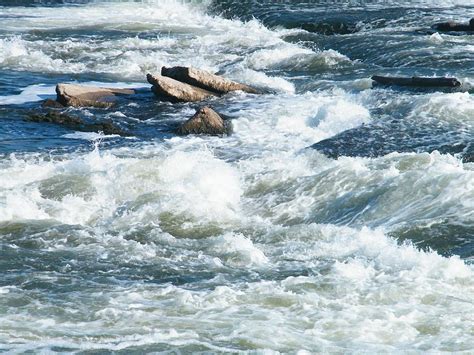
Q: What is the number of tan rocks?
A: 4